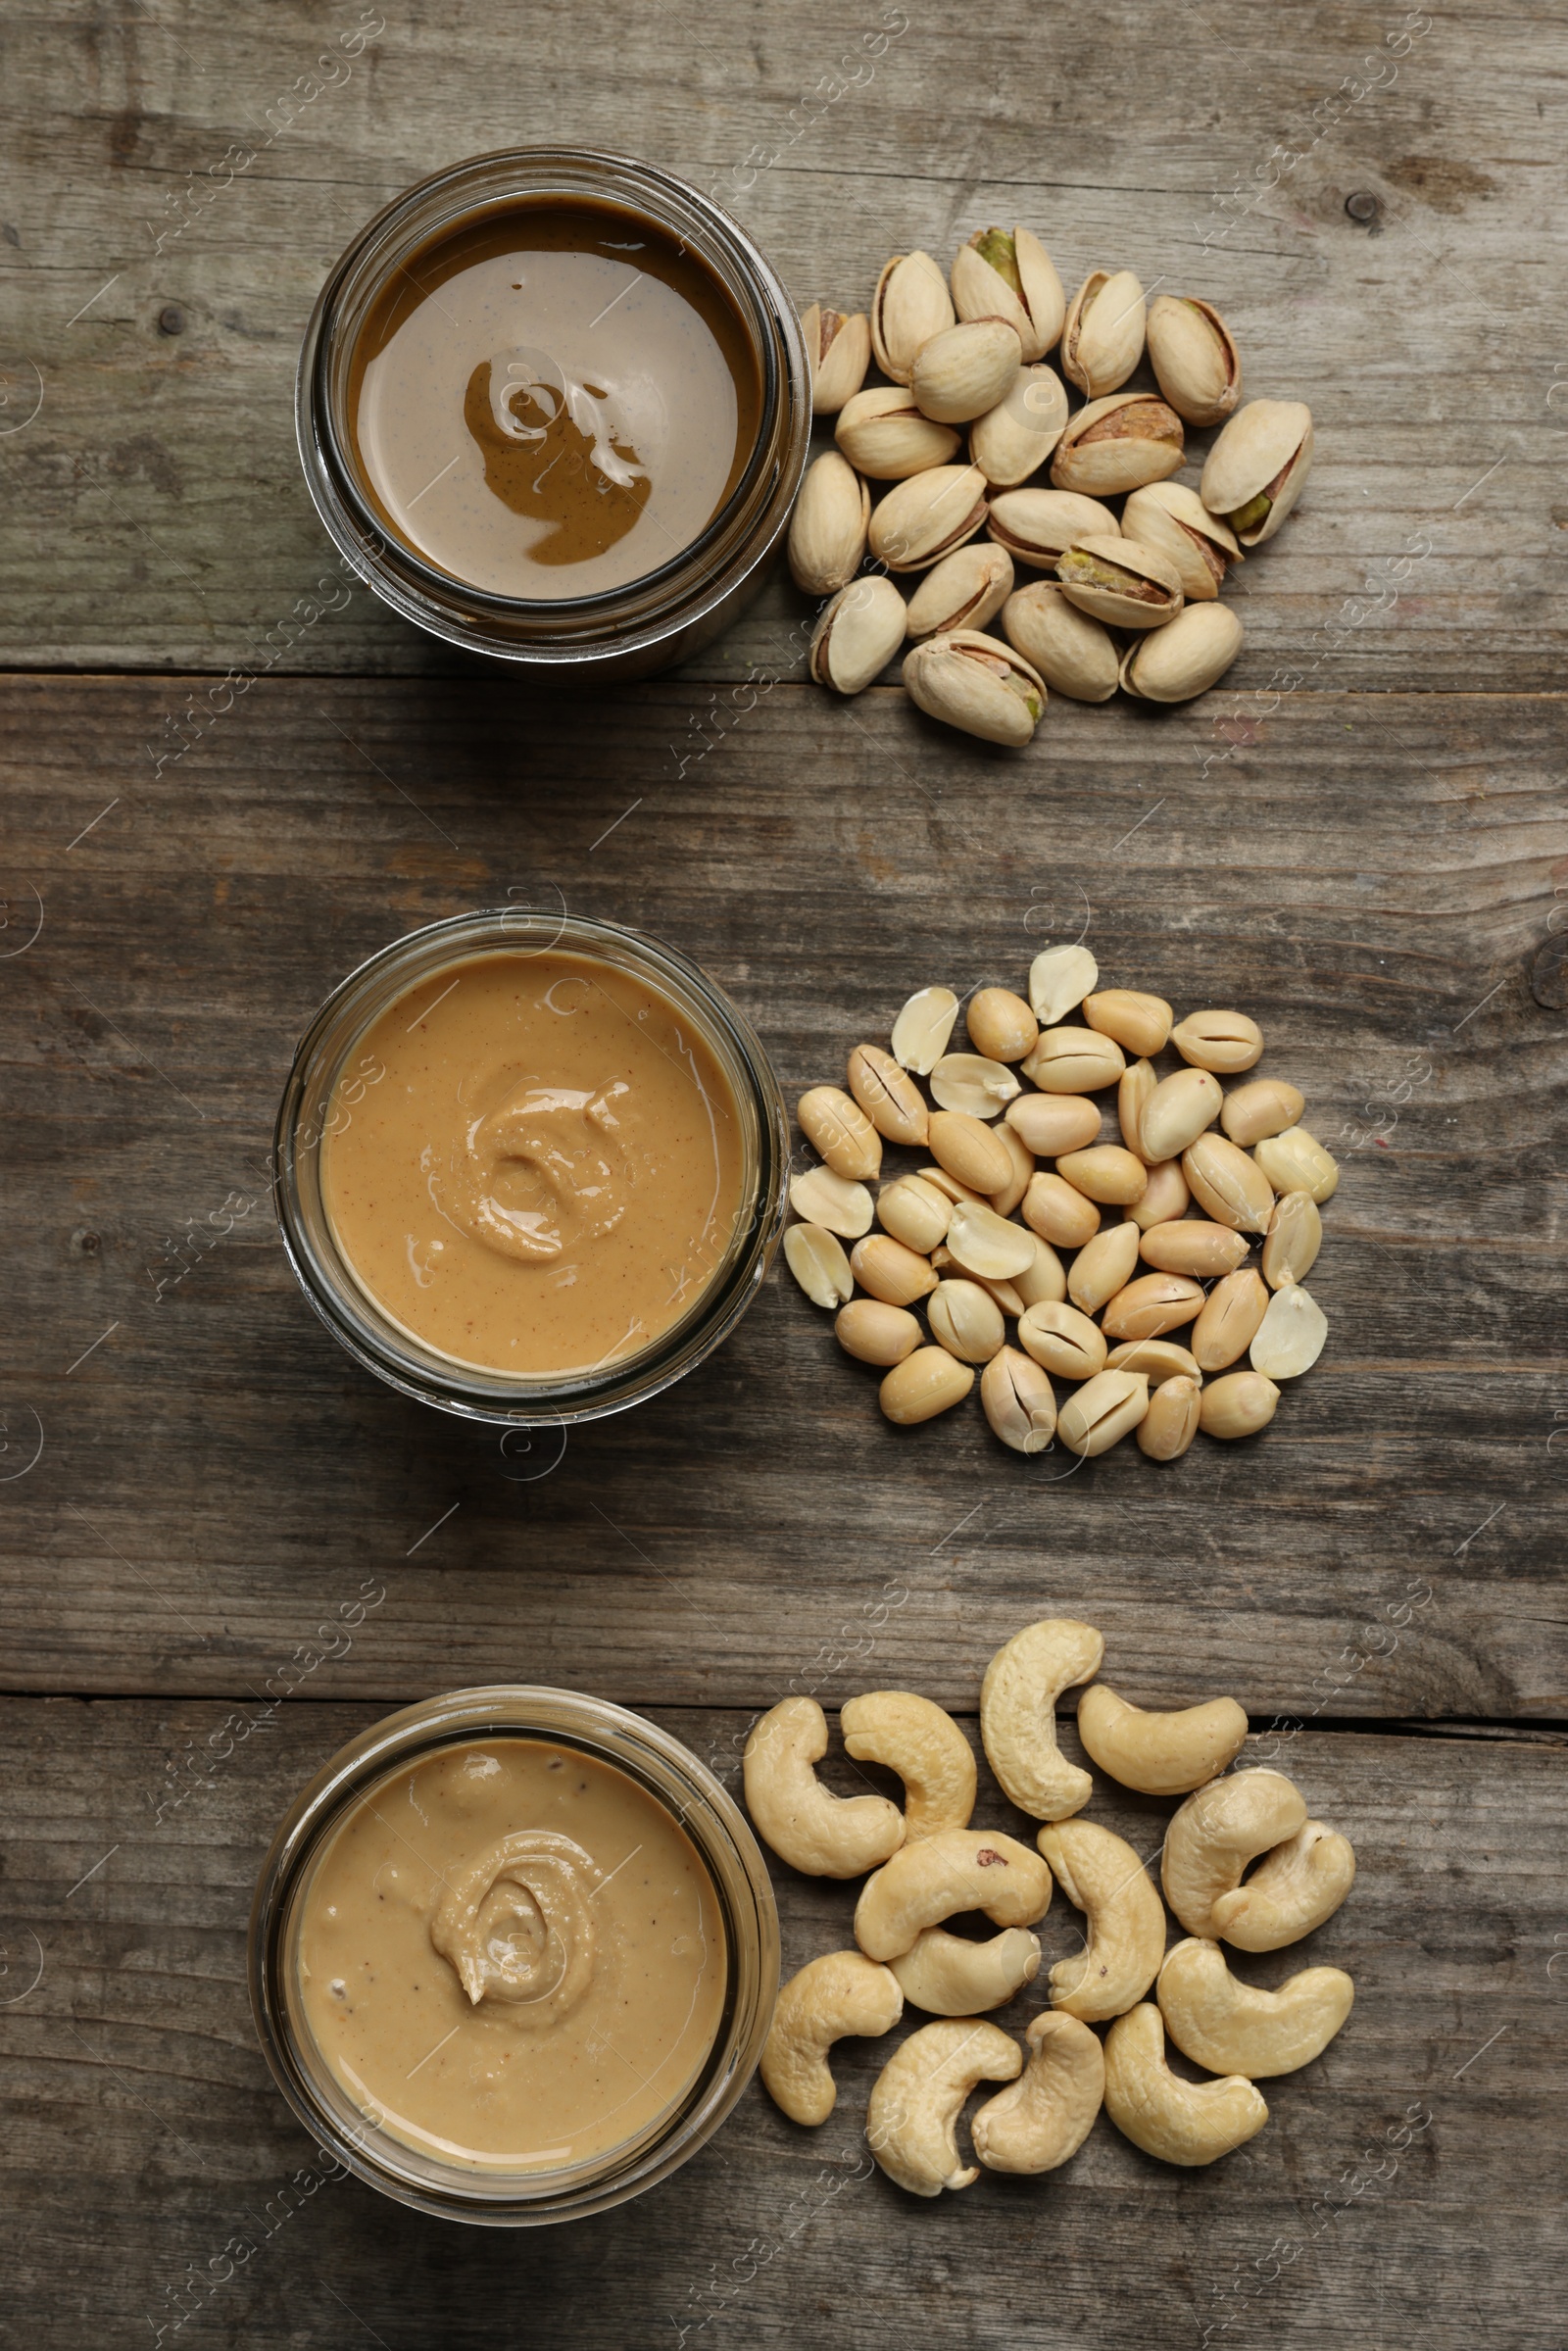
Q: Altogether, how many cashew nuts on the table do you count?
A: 14